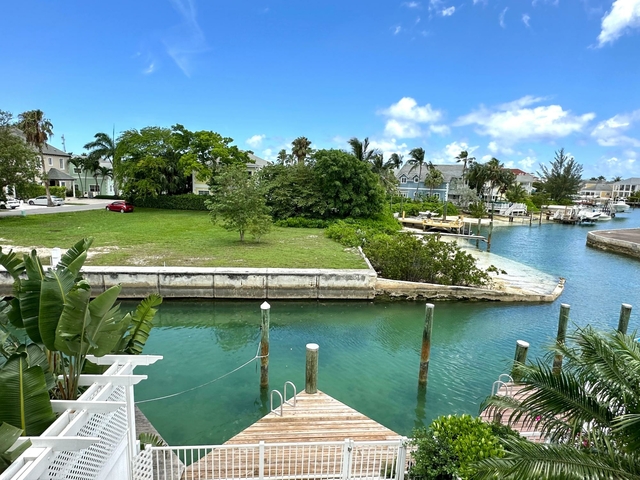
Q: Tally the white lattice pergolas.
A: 1